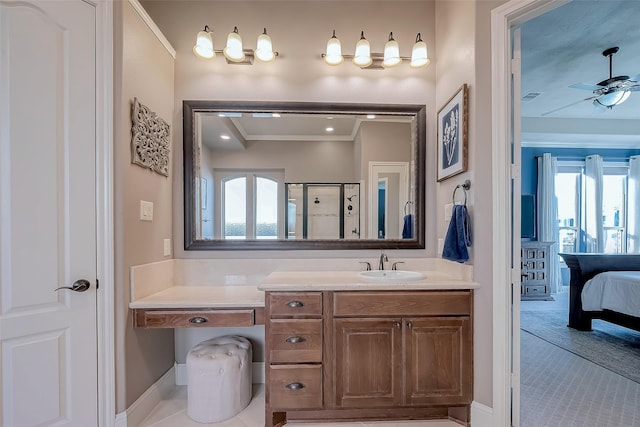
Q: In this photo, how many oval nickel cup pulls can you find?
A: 4